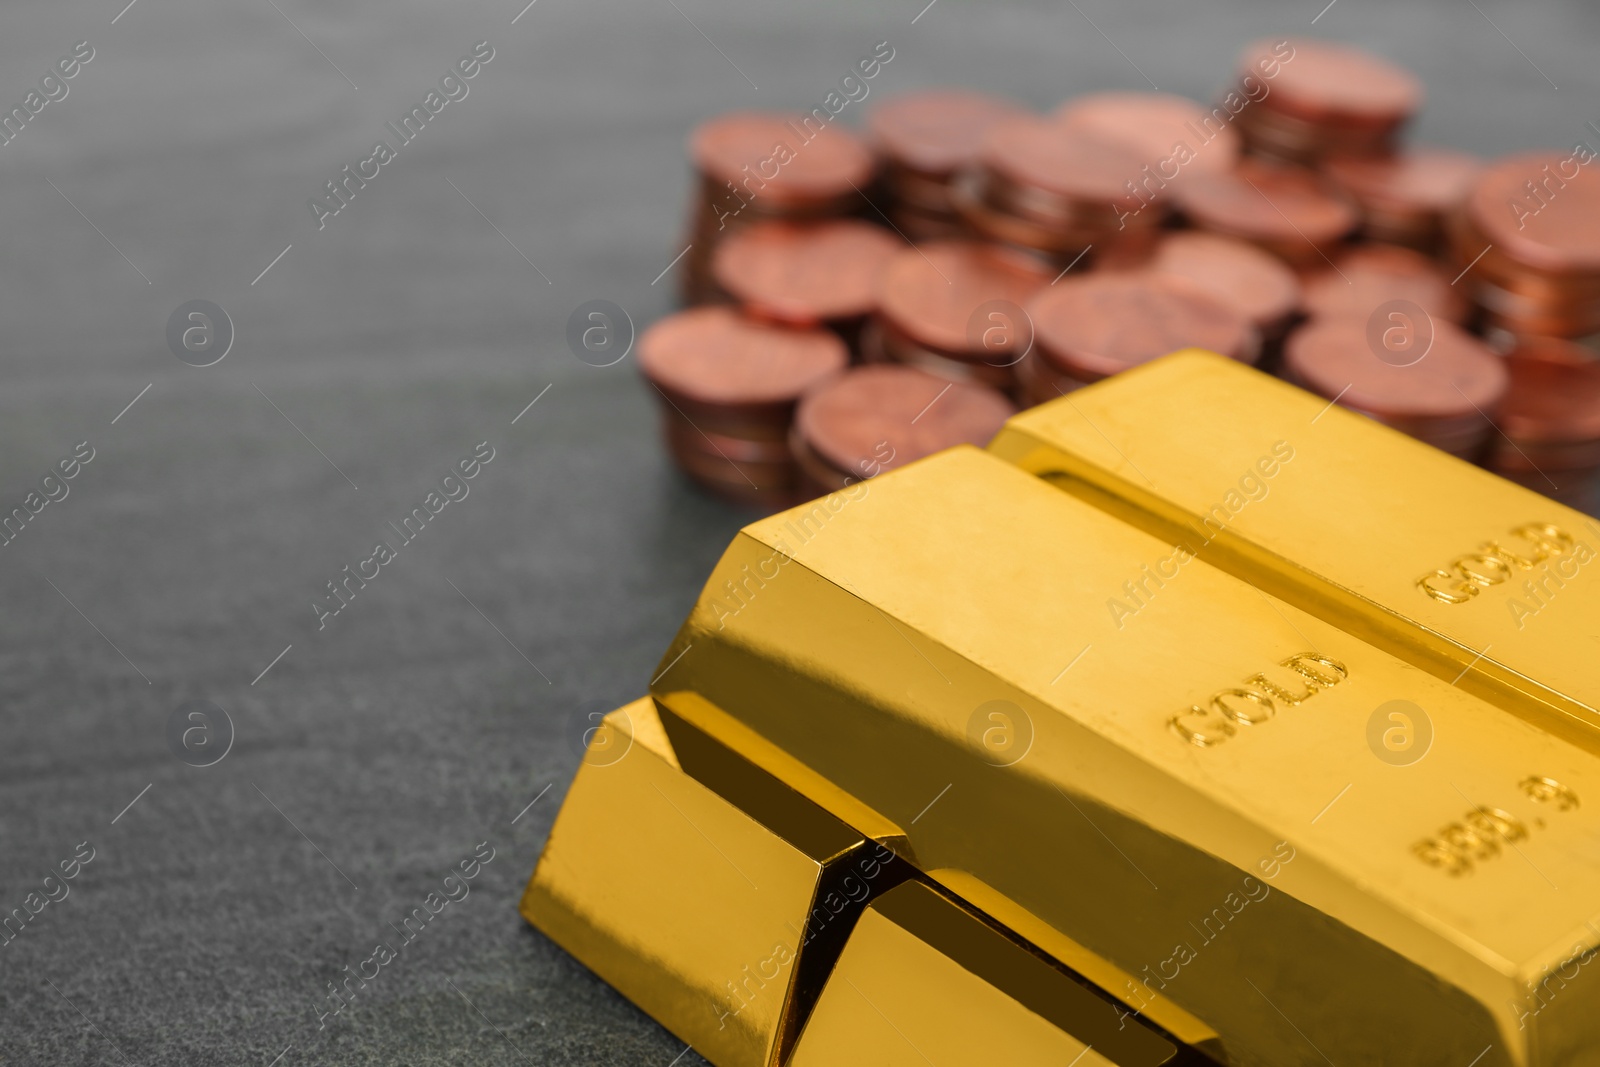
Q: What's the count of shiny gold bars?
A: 4